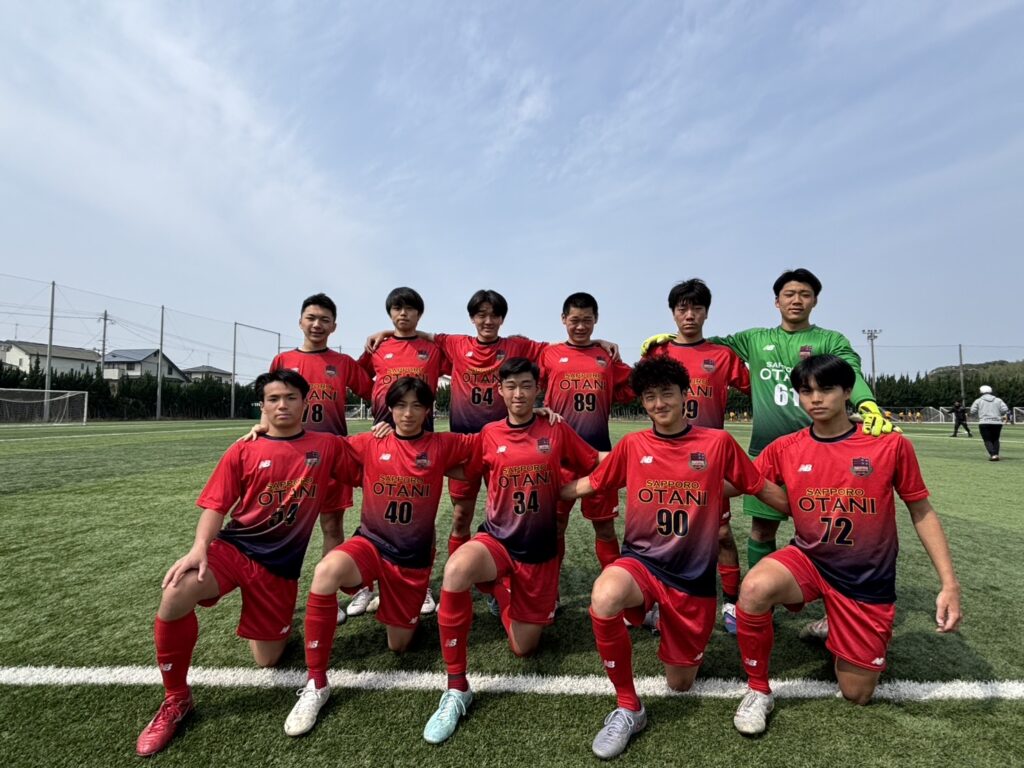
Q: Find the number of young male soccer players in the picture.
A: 11